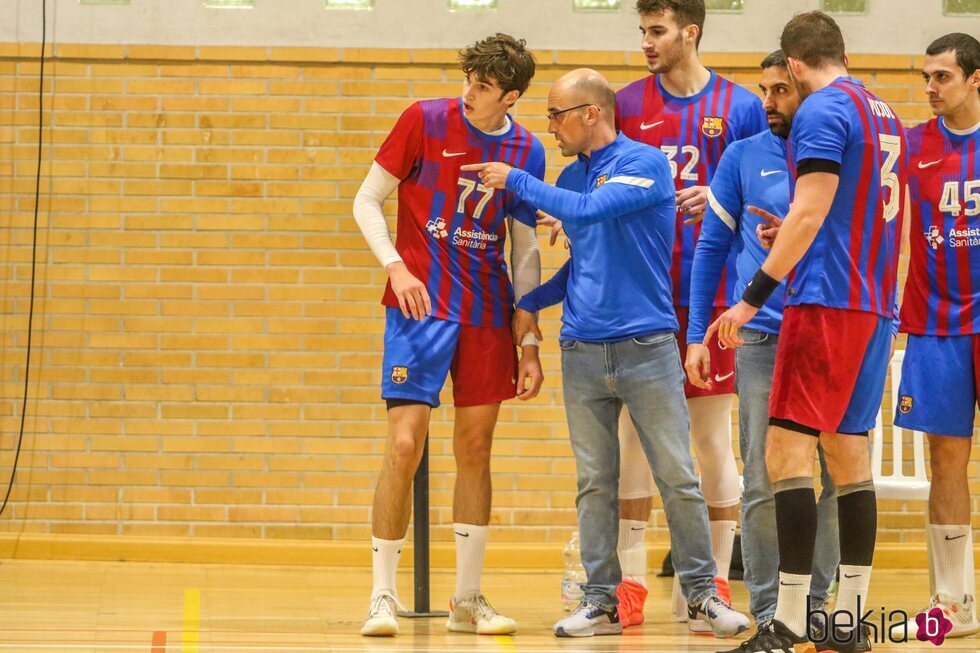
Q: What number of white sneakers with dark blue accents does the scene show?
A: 2